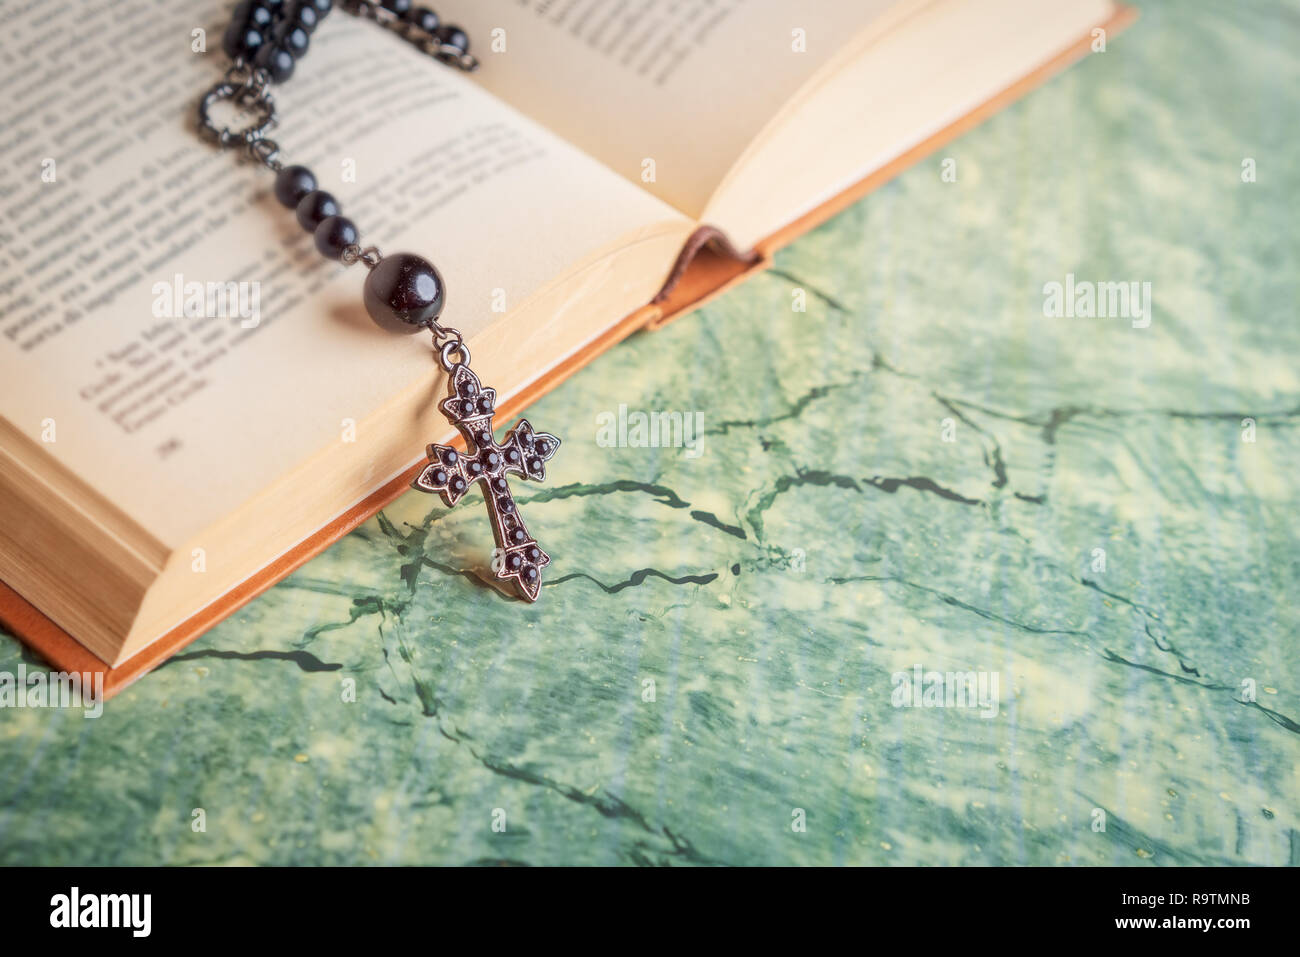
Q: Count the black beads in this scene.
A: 14